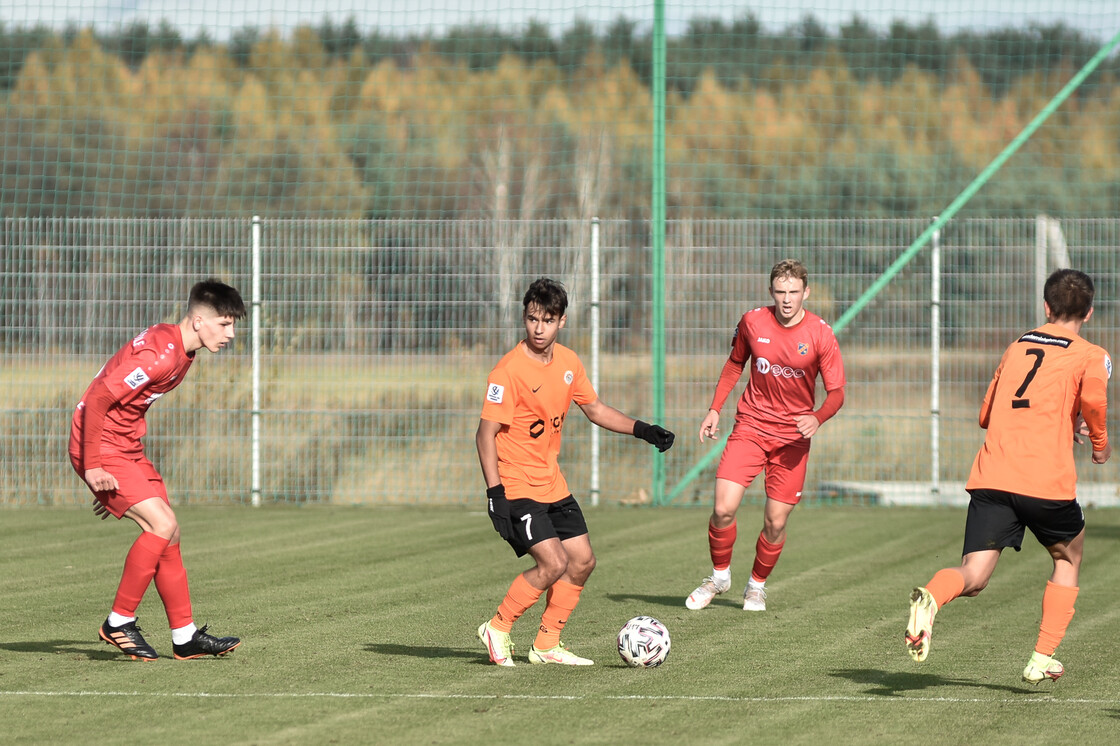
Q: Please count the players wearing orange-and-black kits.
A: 2